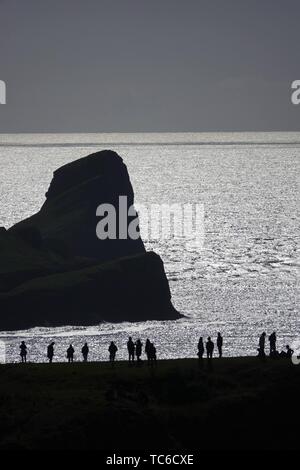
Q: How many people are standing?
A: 14